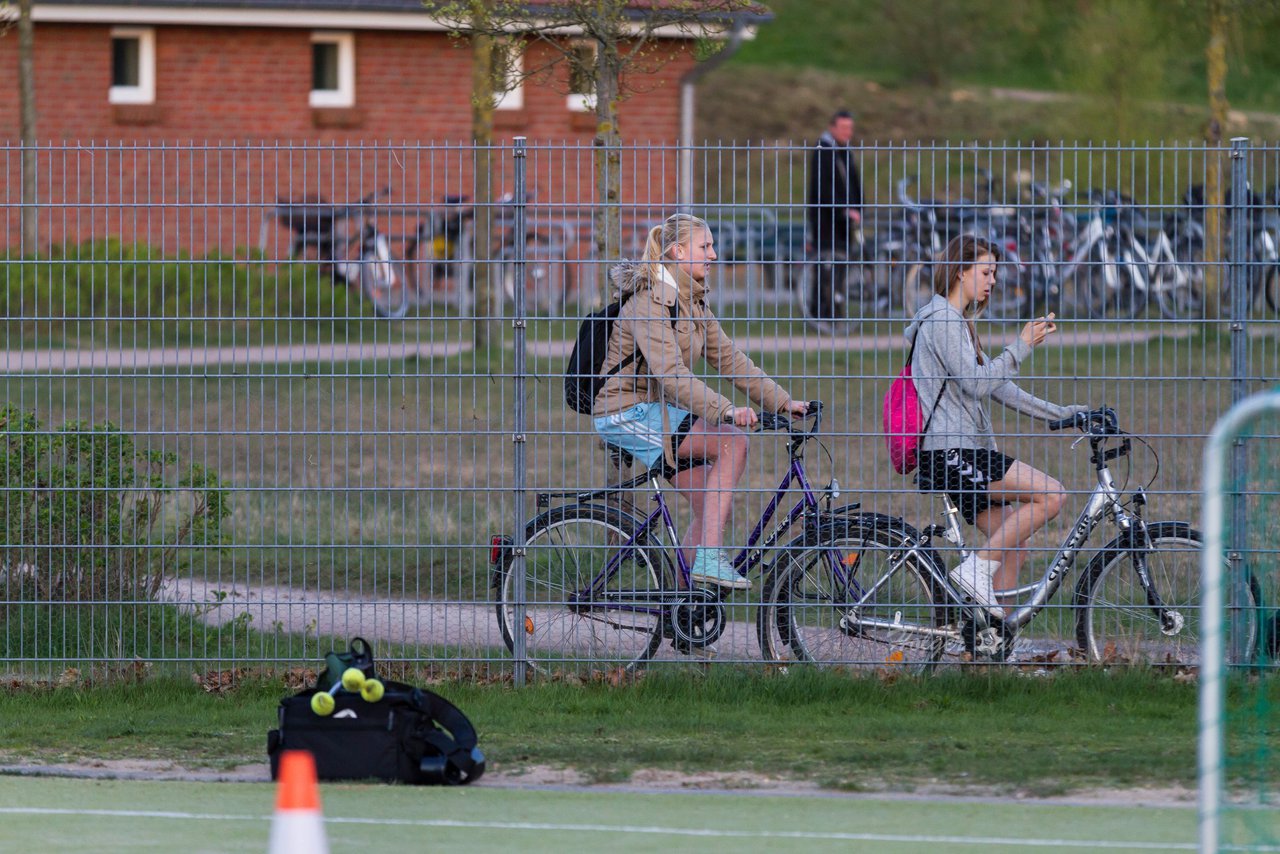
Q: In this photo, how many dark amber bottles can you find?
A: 0